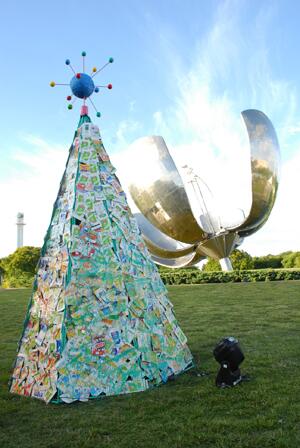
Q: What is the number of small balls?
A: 11